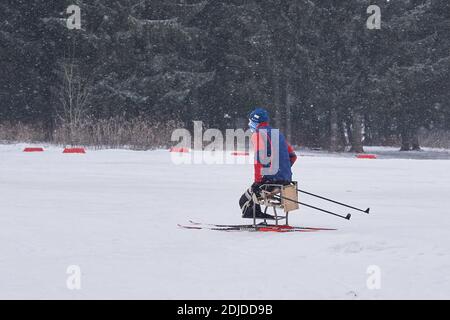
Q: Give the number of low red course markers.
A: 5